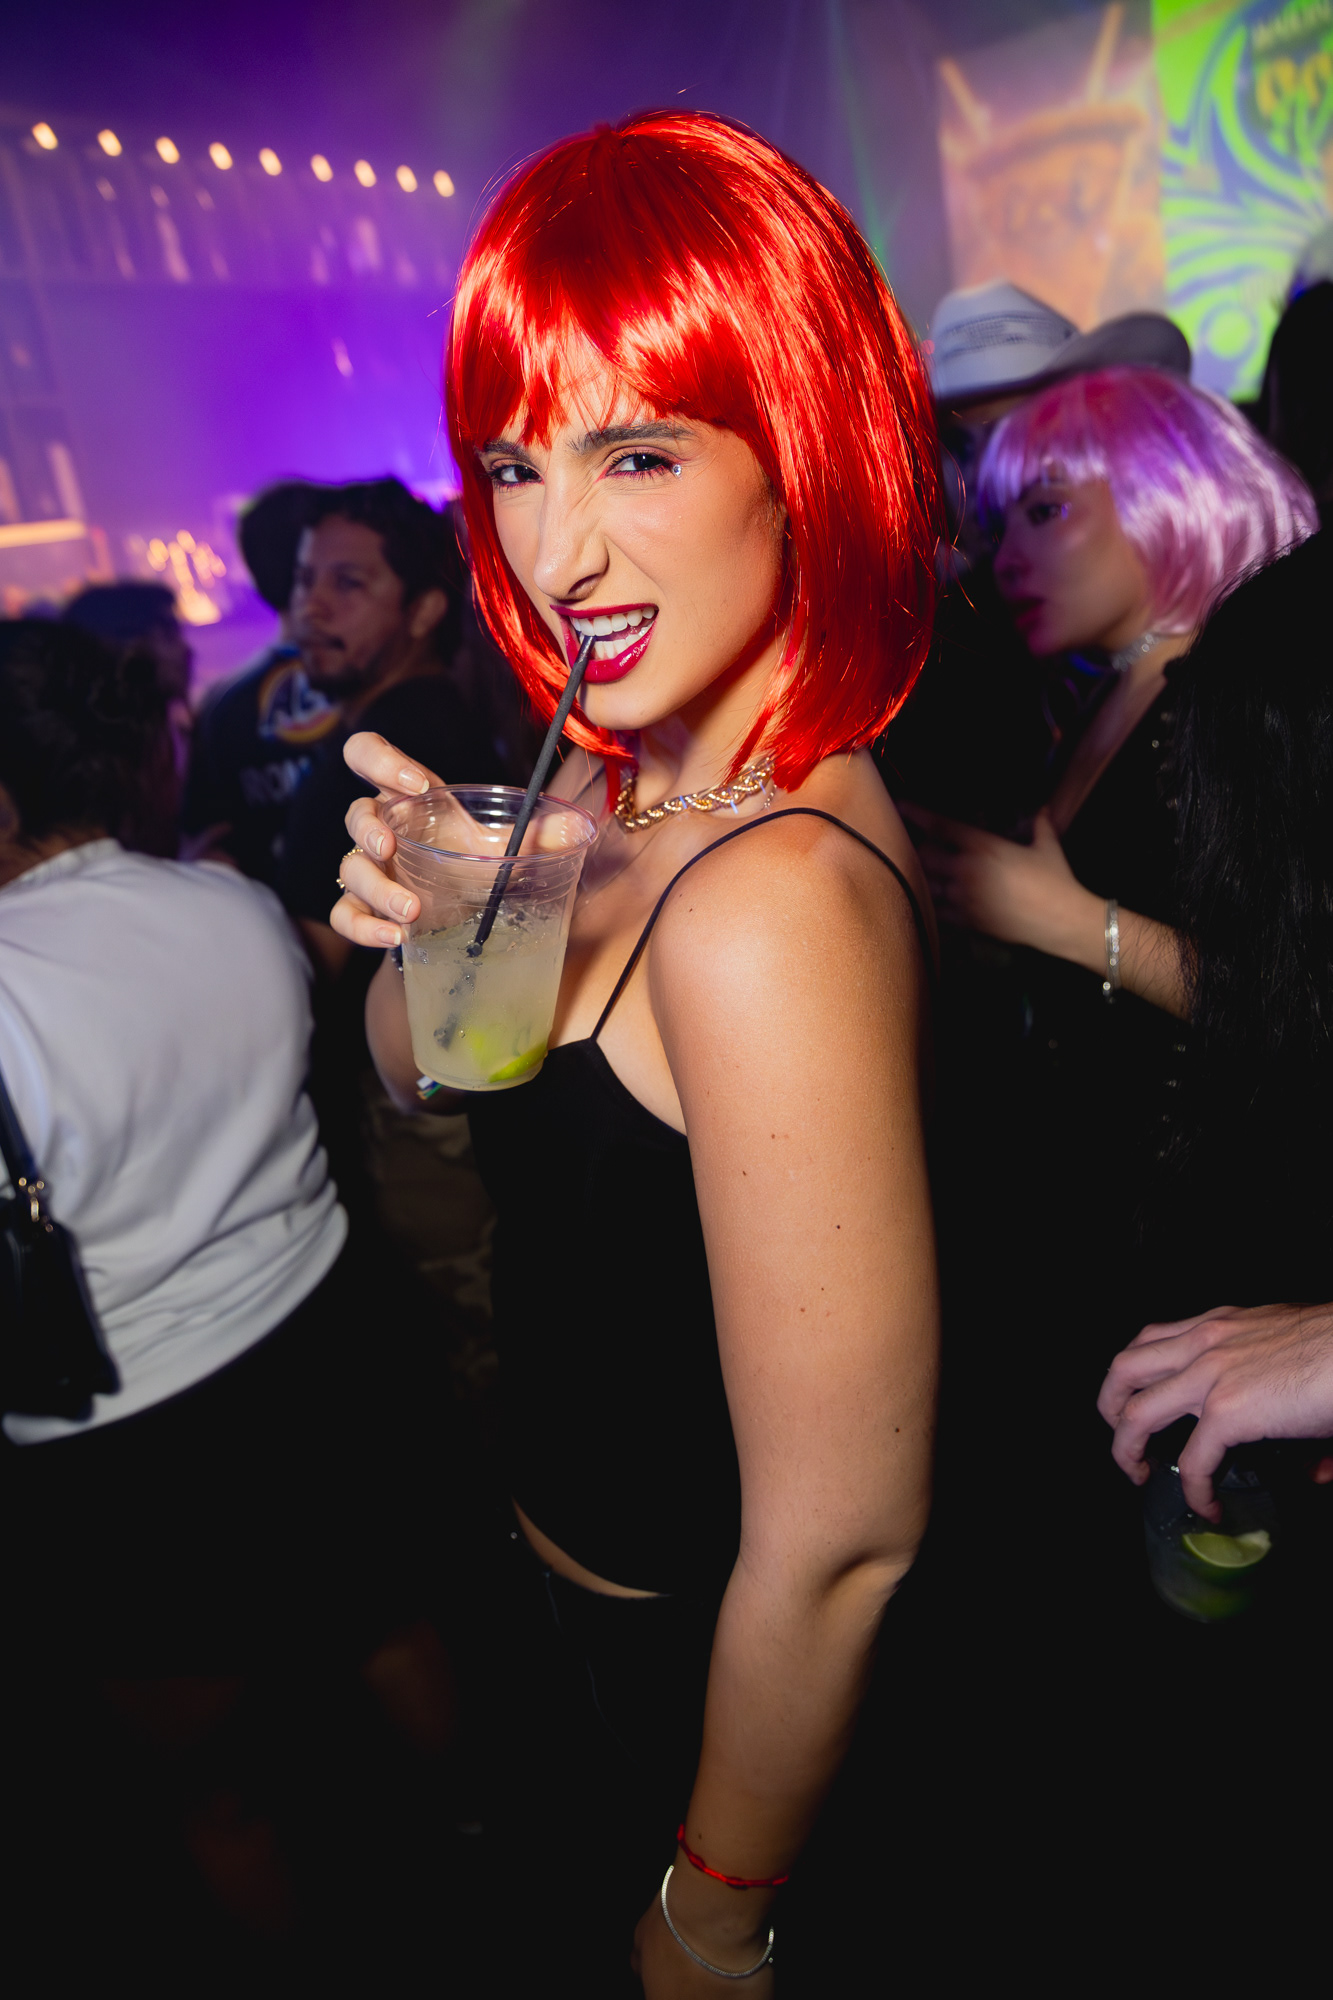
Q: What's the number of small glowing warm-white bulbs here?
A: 9